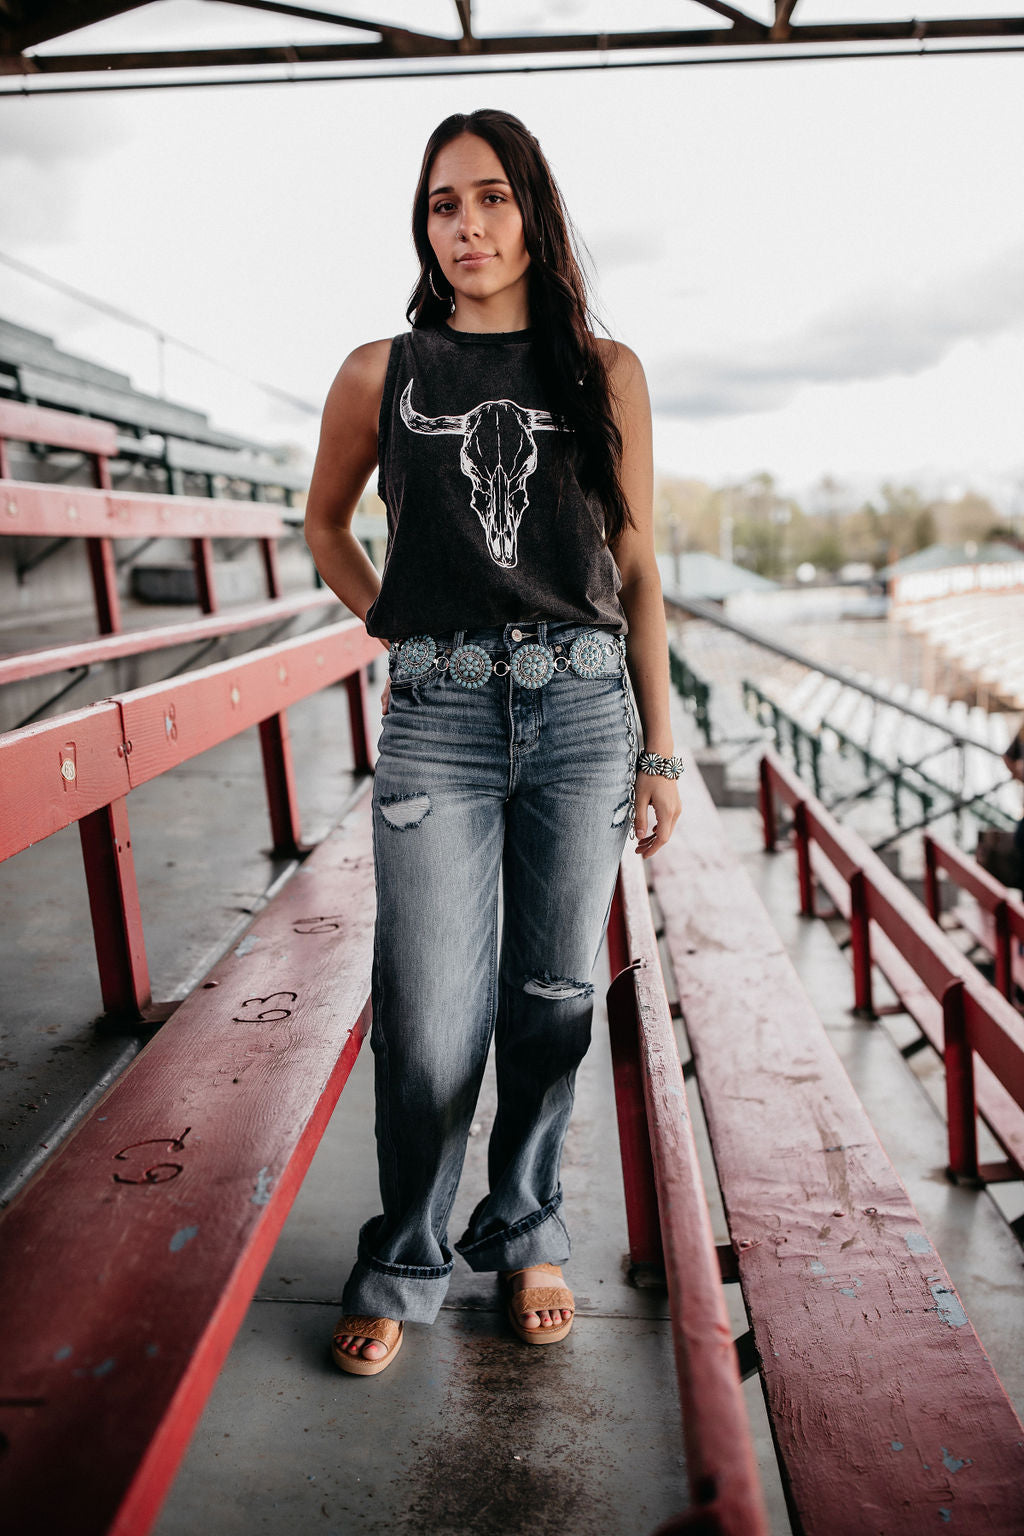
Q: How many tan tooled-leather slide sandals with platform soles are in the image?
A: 2